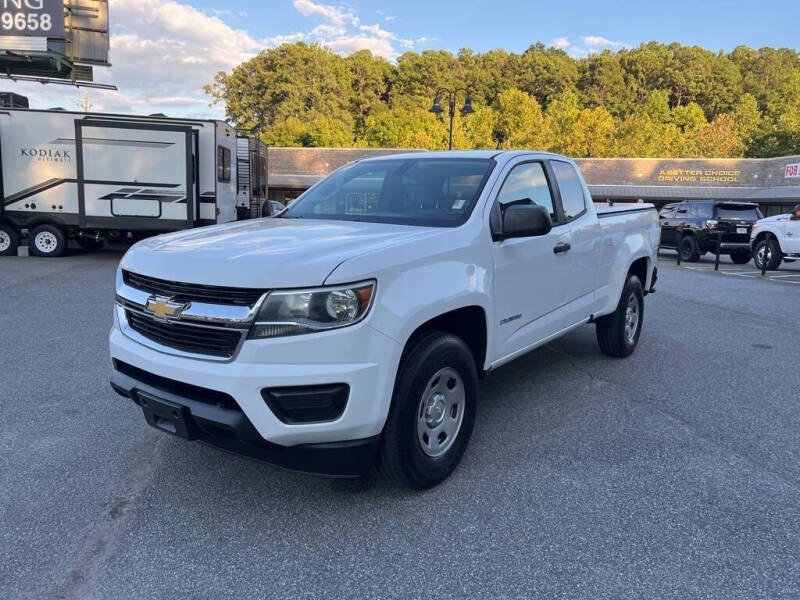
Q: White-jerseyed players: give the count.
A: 0